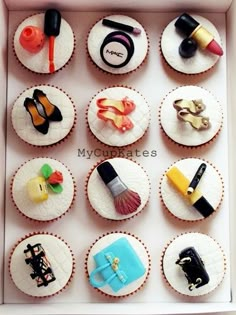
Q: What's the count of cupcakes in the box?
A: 12